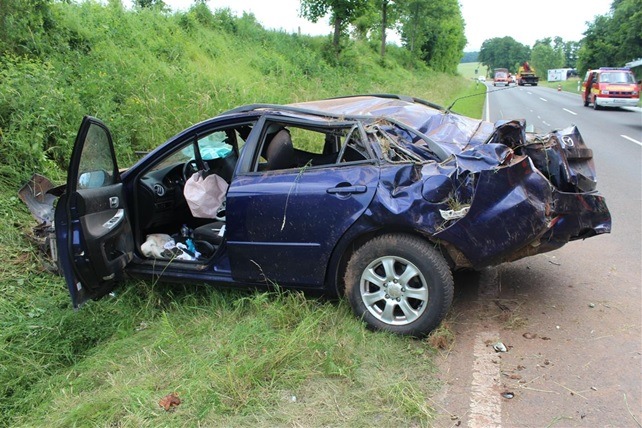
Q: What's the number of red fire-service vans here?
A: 2